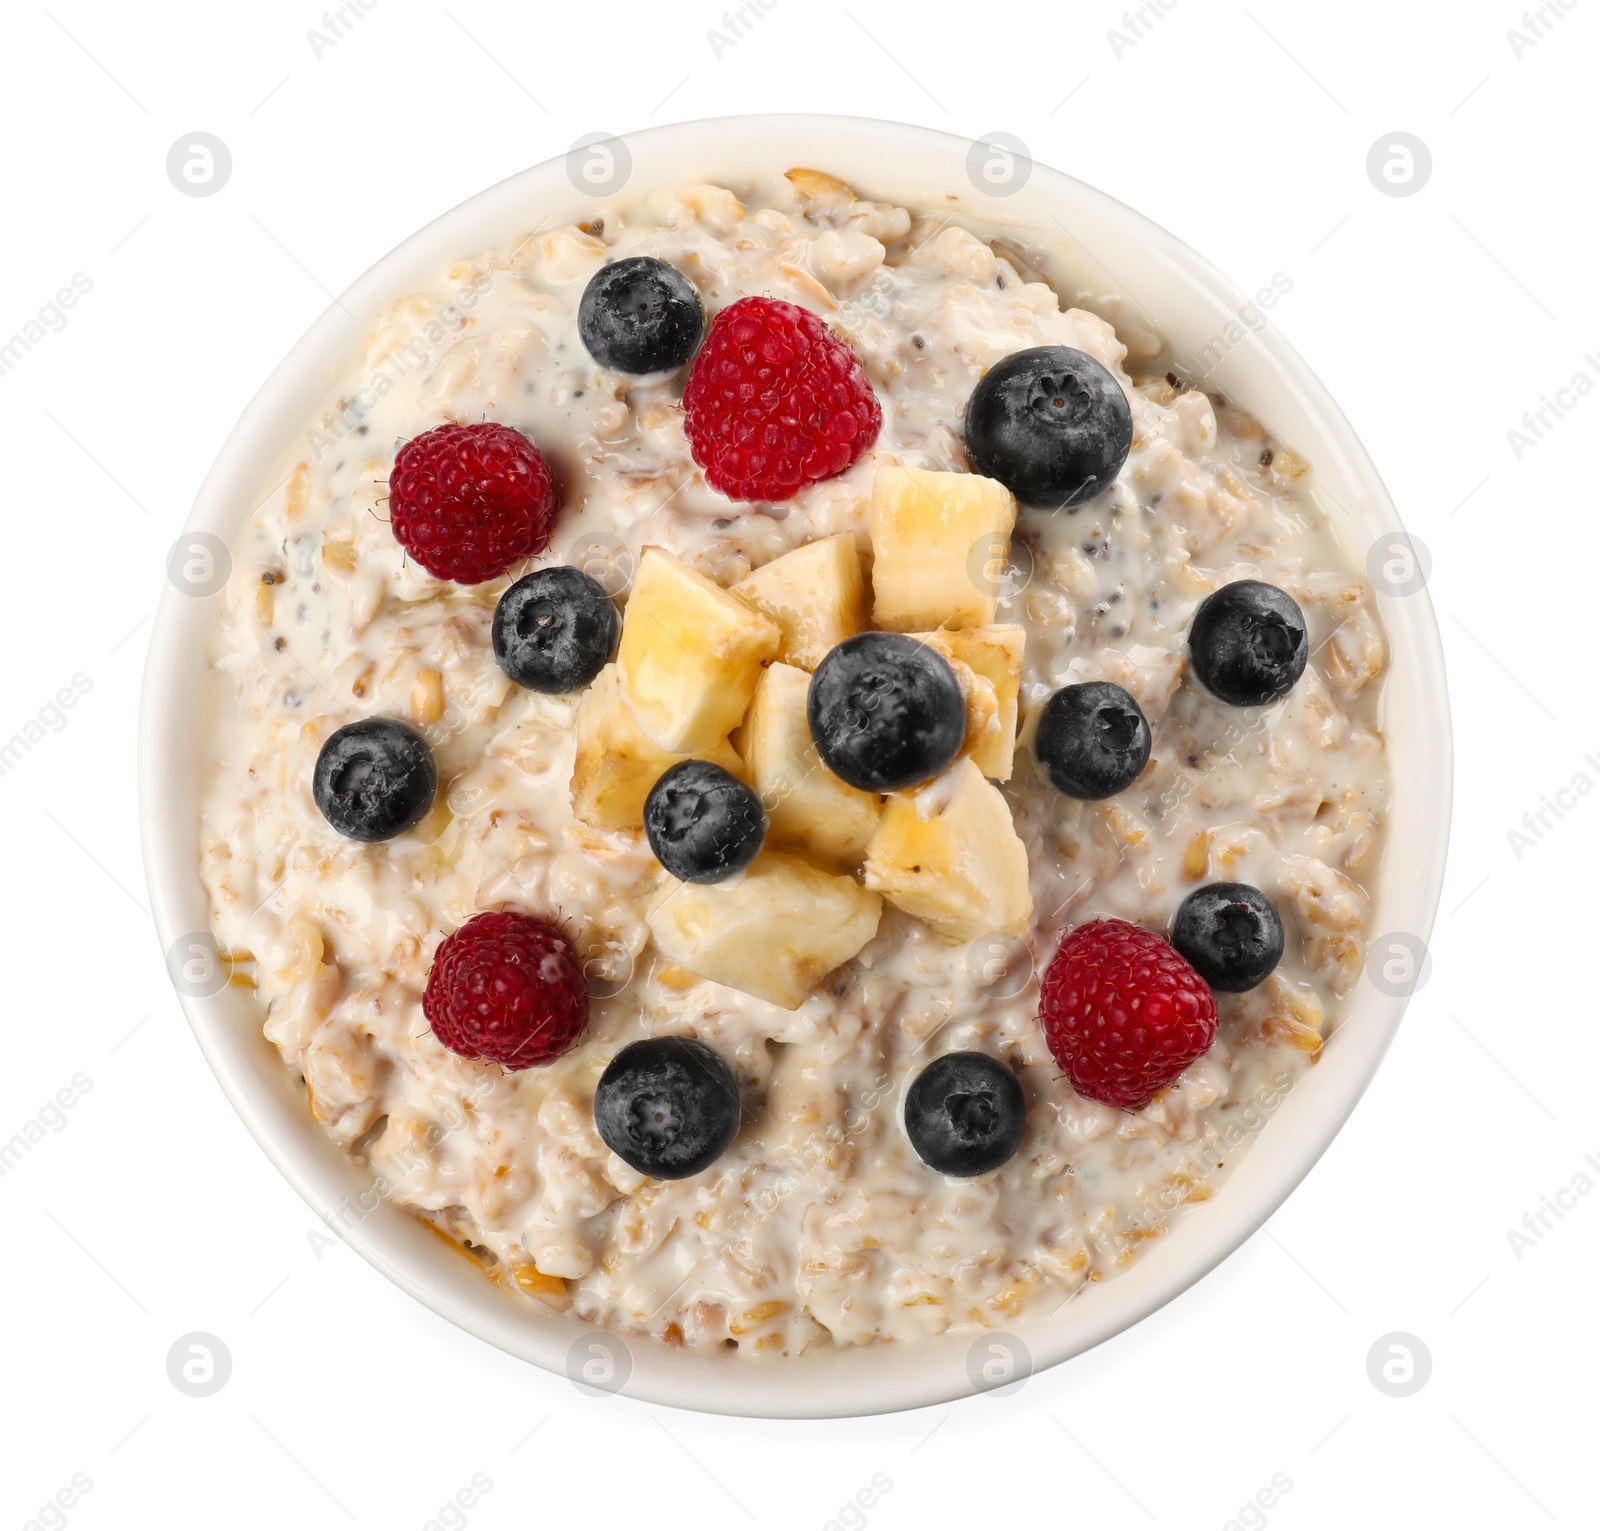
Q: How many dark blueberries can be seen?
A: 11